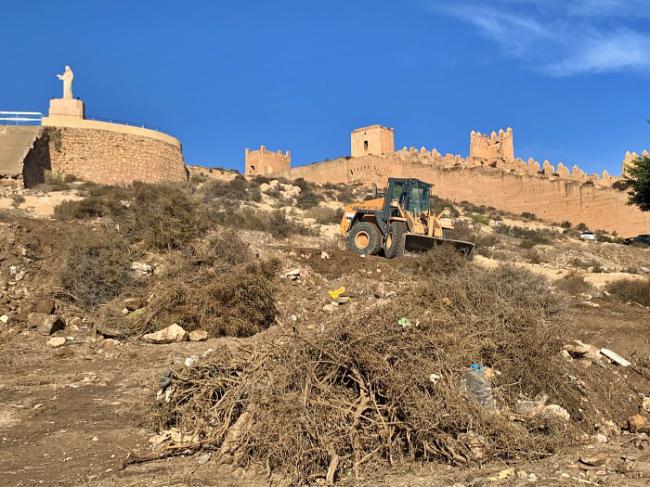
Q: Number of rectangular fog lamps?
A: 2